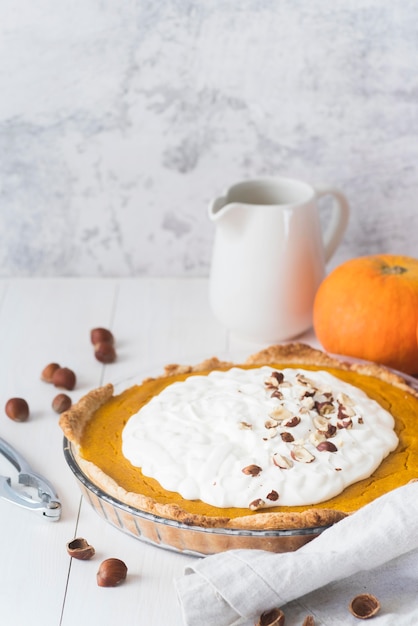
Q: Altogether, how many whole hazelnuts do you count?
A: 7